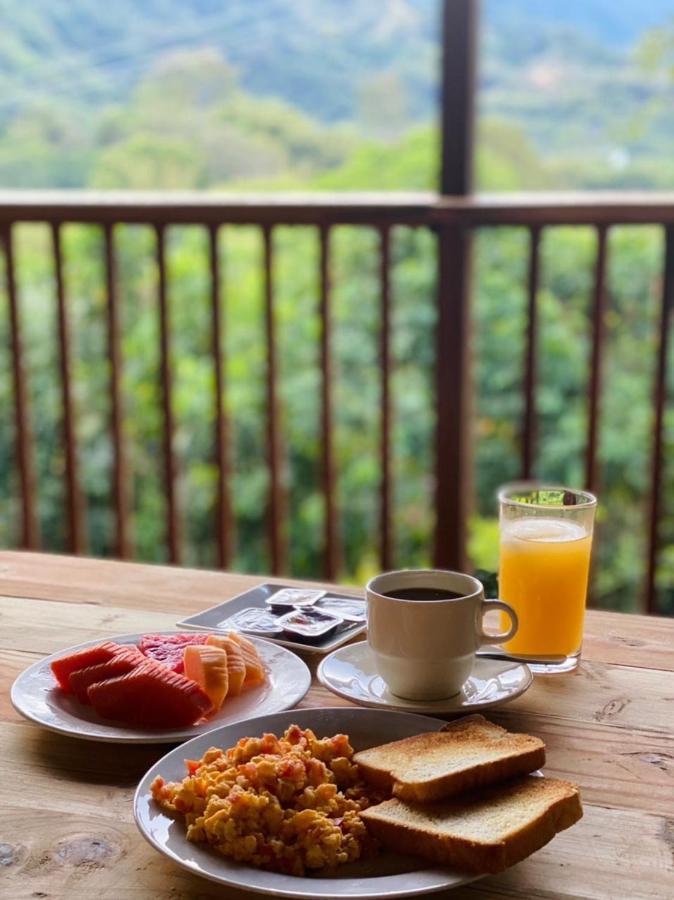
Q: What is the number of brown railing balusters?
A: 11